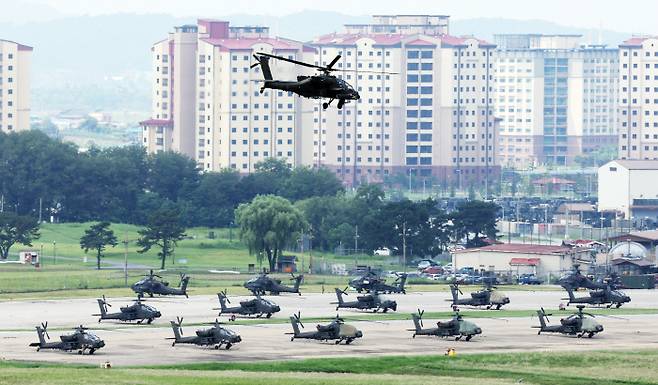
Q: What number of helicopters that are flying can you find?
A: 1